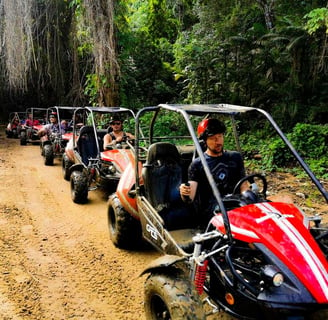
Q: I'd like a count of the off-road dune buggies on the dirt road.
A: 5